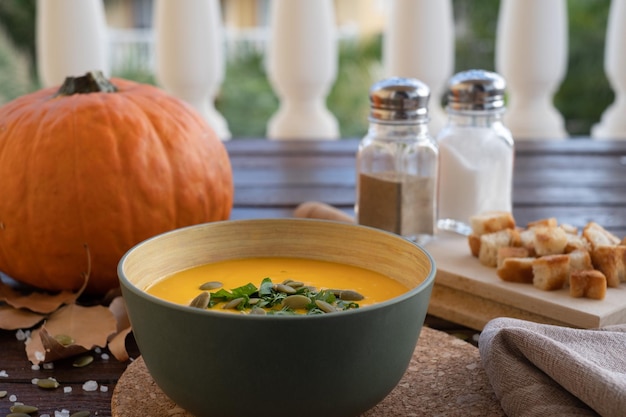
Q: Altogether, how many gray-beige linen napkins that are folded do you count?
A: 1